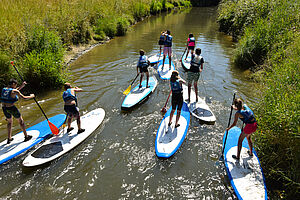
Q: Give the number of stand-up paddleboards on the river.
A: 9